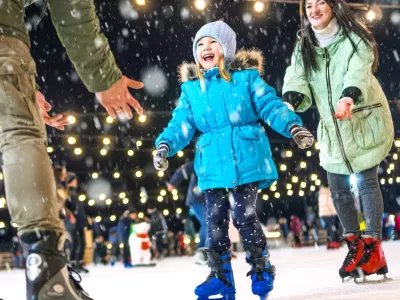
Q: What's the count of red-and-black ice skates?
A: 2